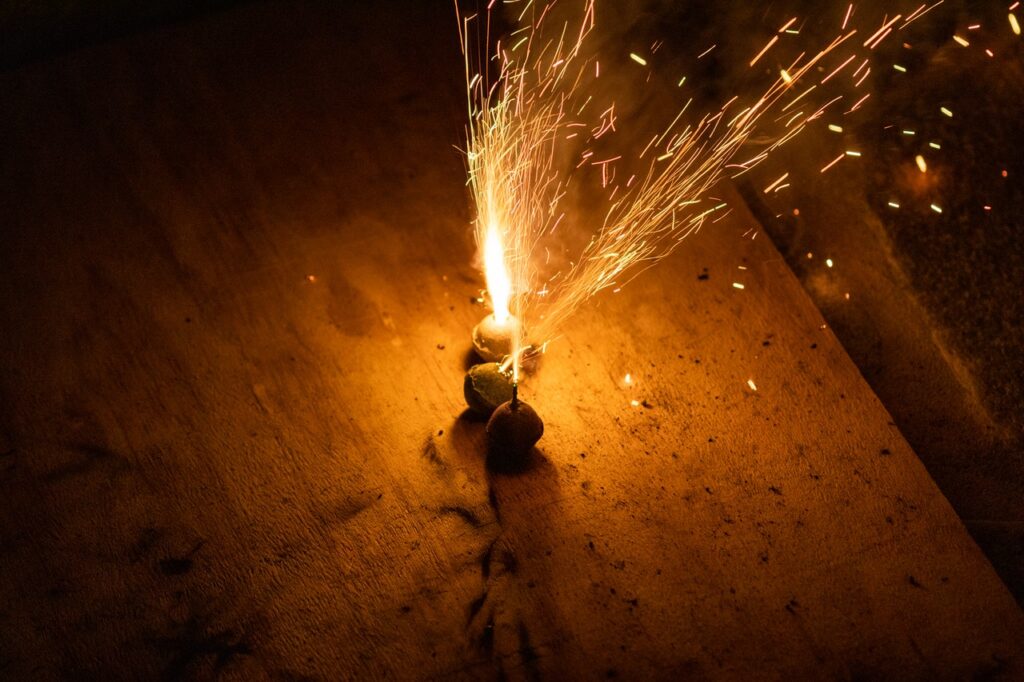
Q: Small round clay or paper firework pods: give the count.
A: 3